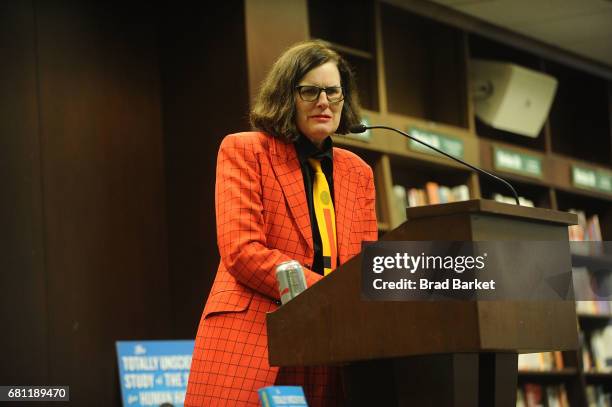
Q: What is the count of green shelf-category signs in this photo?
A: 4